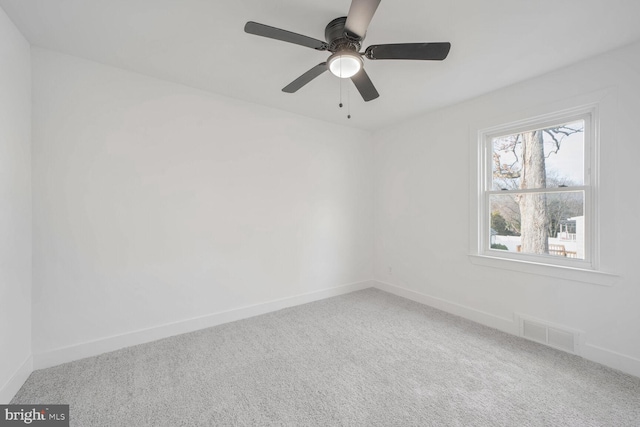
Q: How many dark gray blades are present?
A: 4